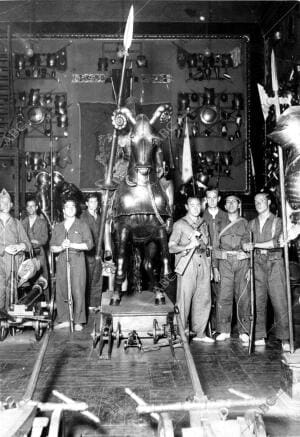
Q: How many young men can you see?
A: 8